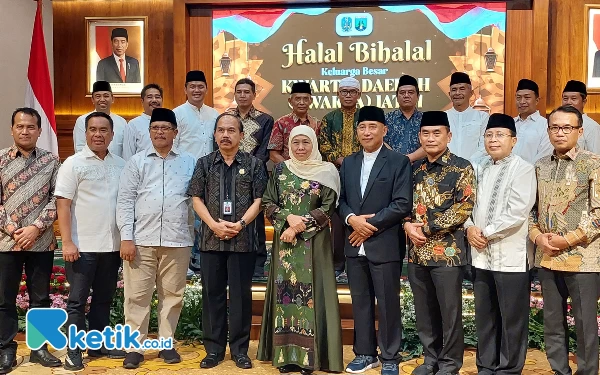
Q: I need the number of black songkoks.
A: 12